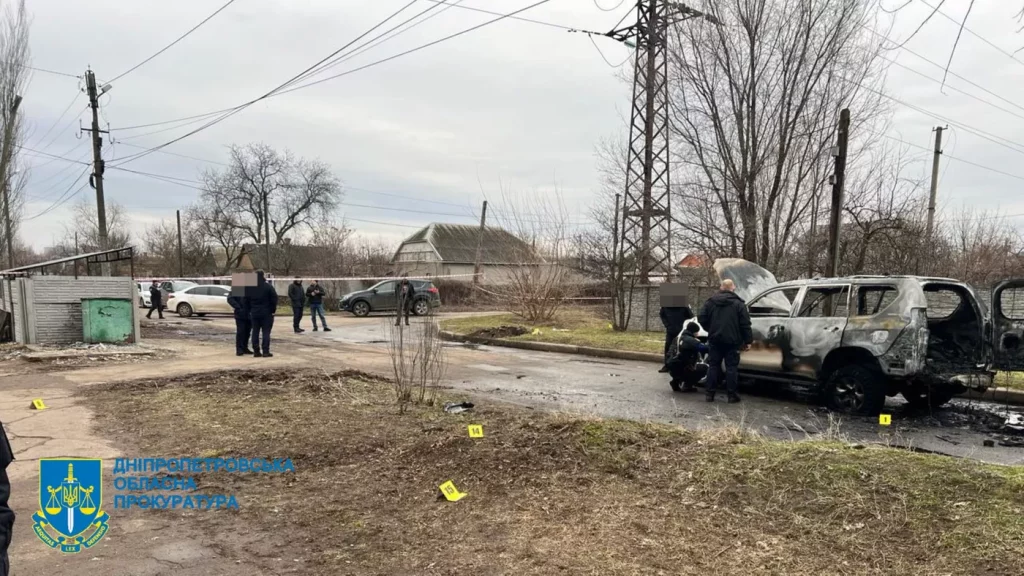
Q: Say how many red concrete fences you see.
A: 0